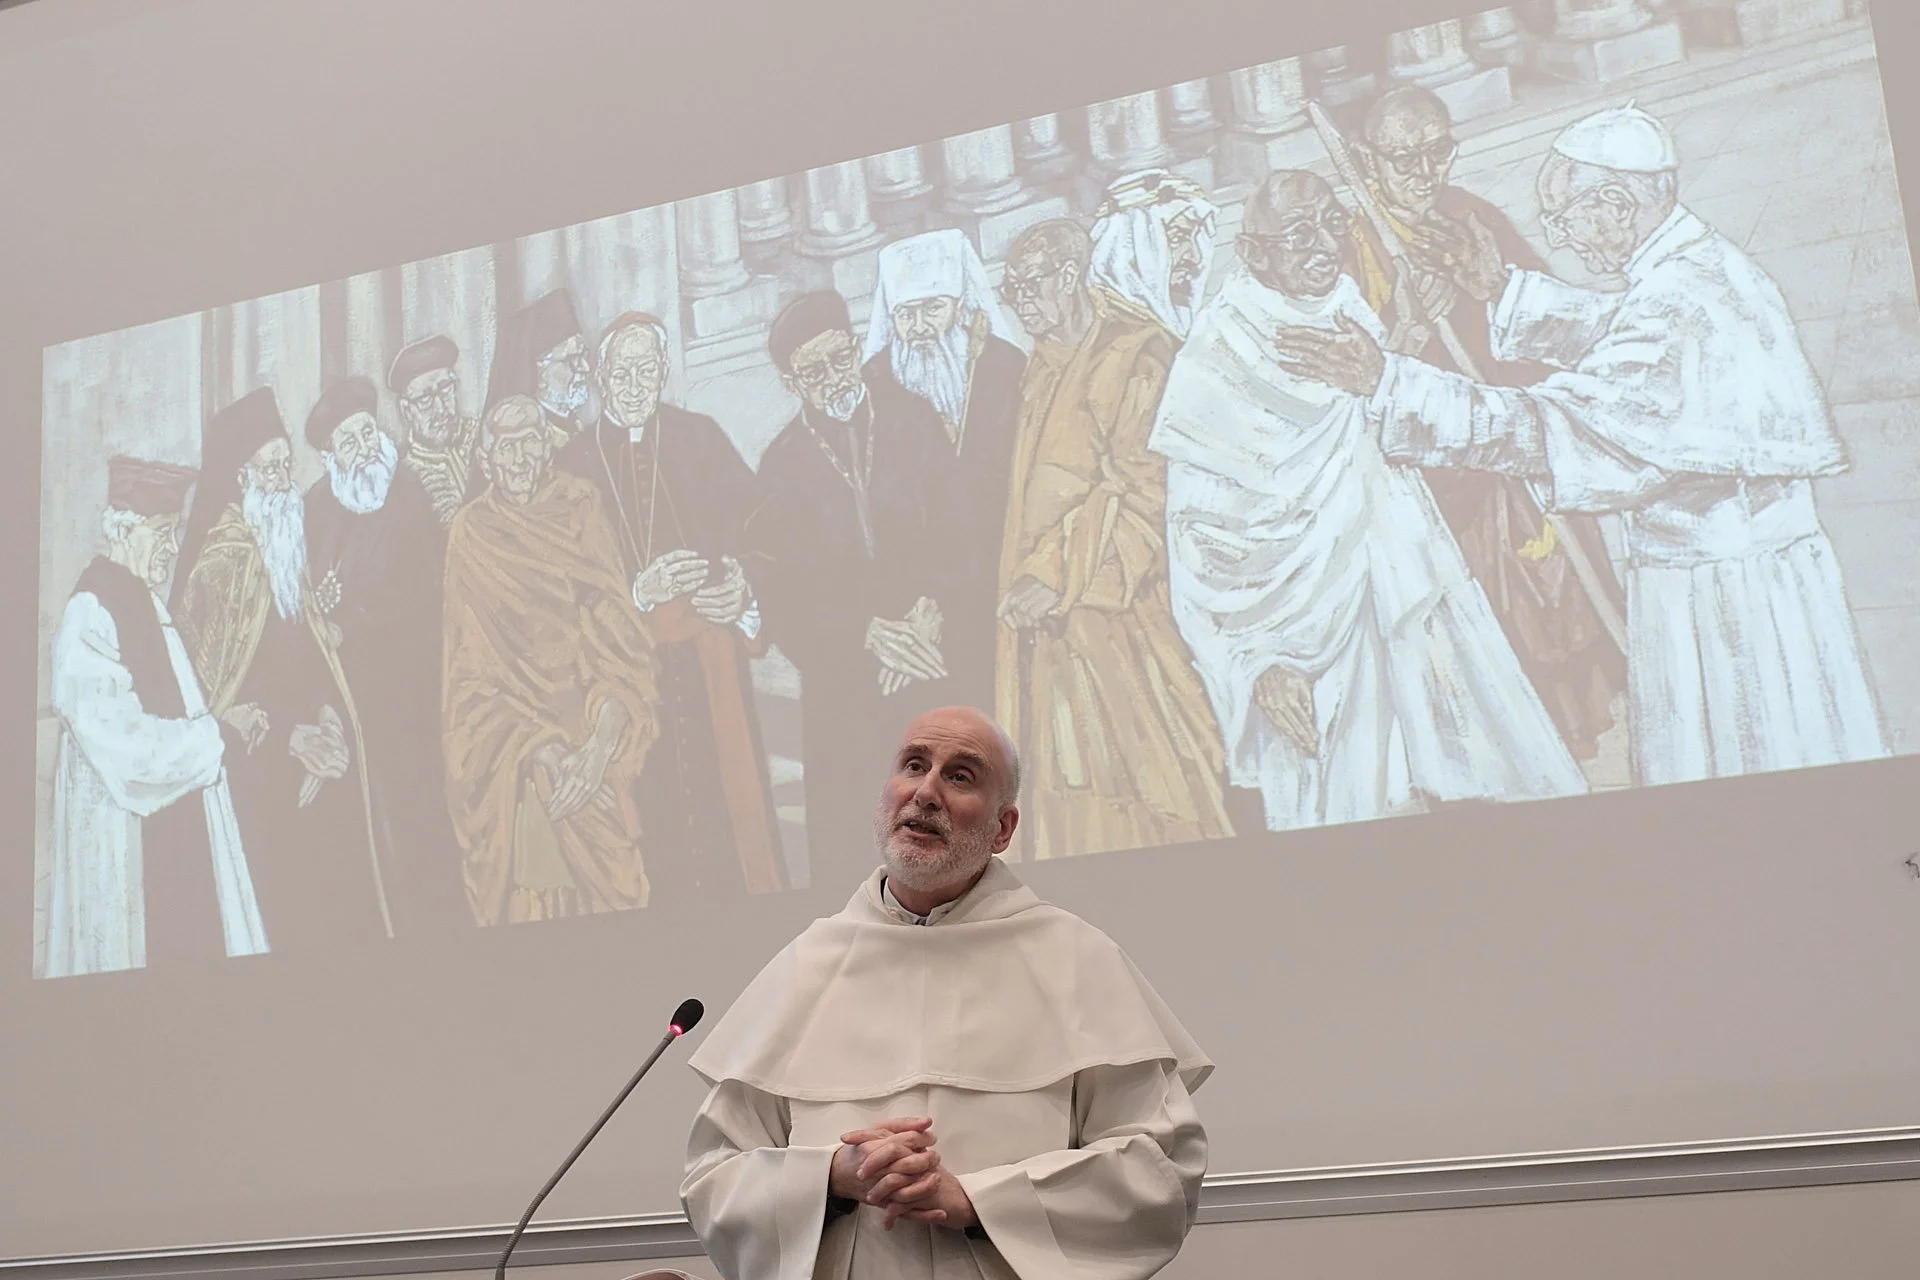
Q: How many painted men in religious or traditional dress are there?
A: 14